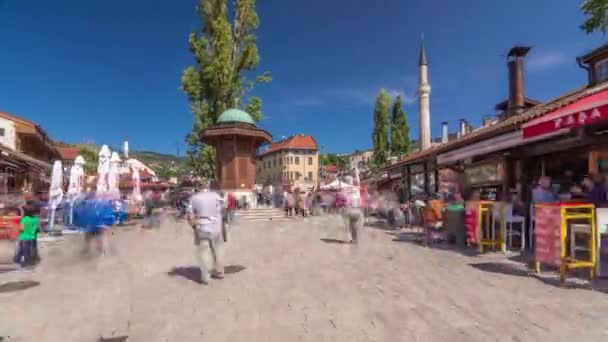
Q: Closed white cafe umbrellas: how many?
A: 5